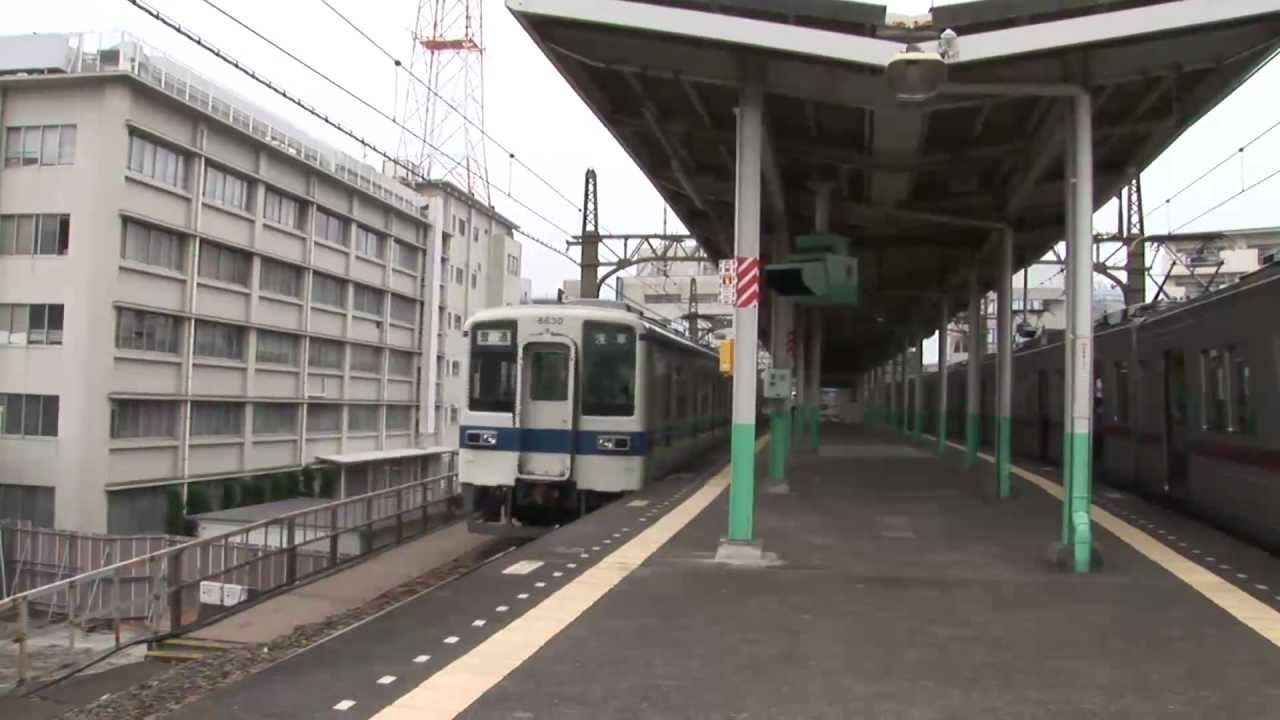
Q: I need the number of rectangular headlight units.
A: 2